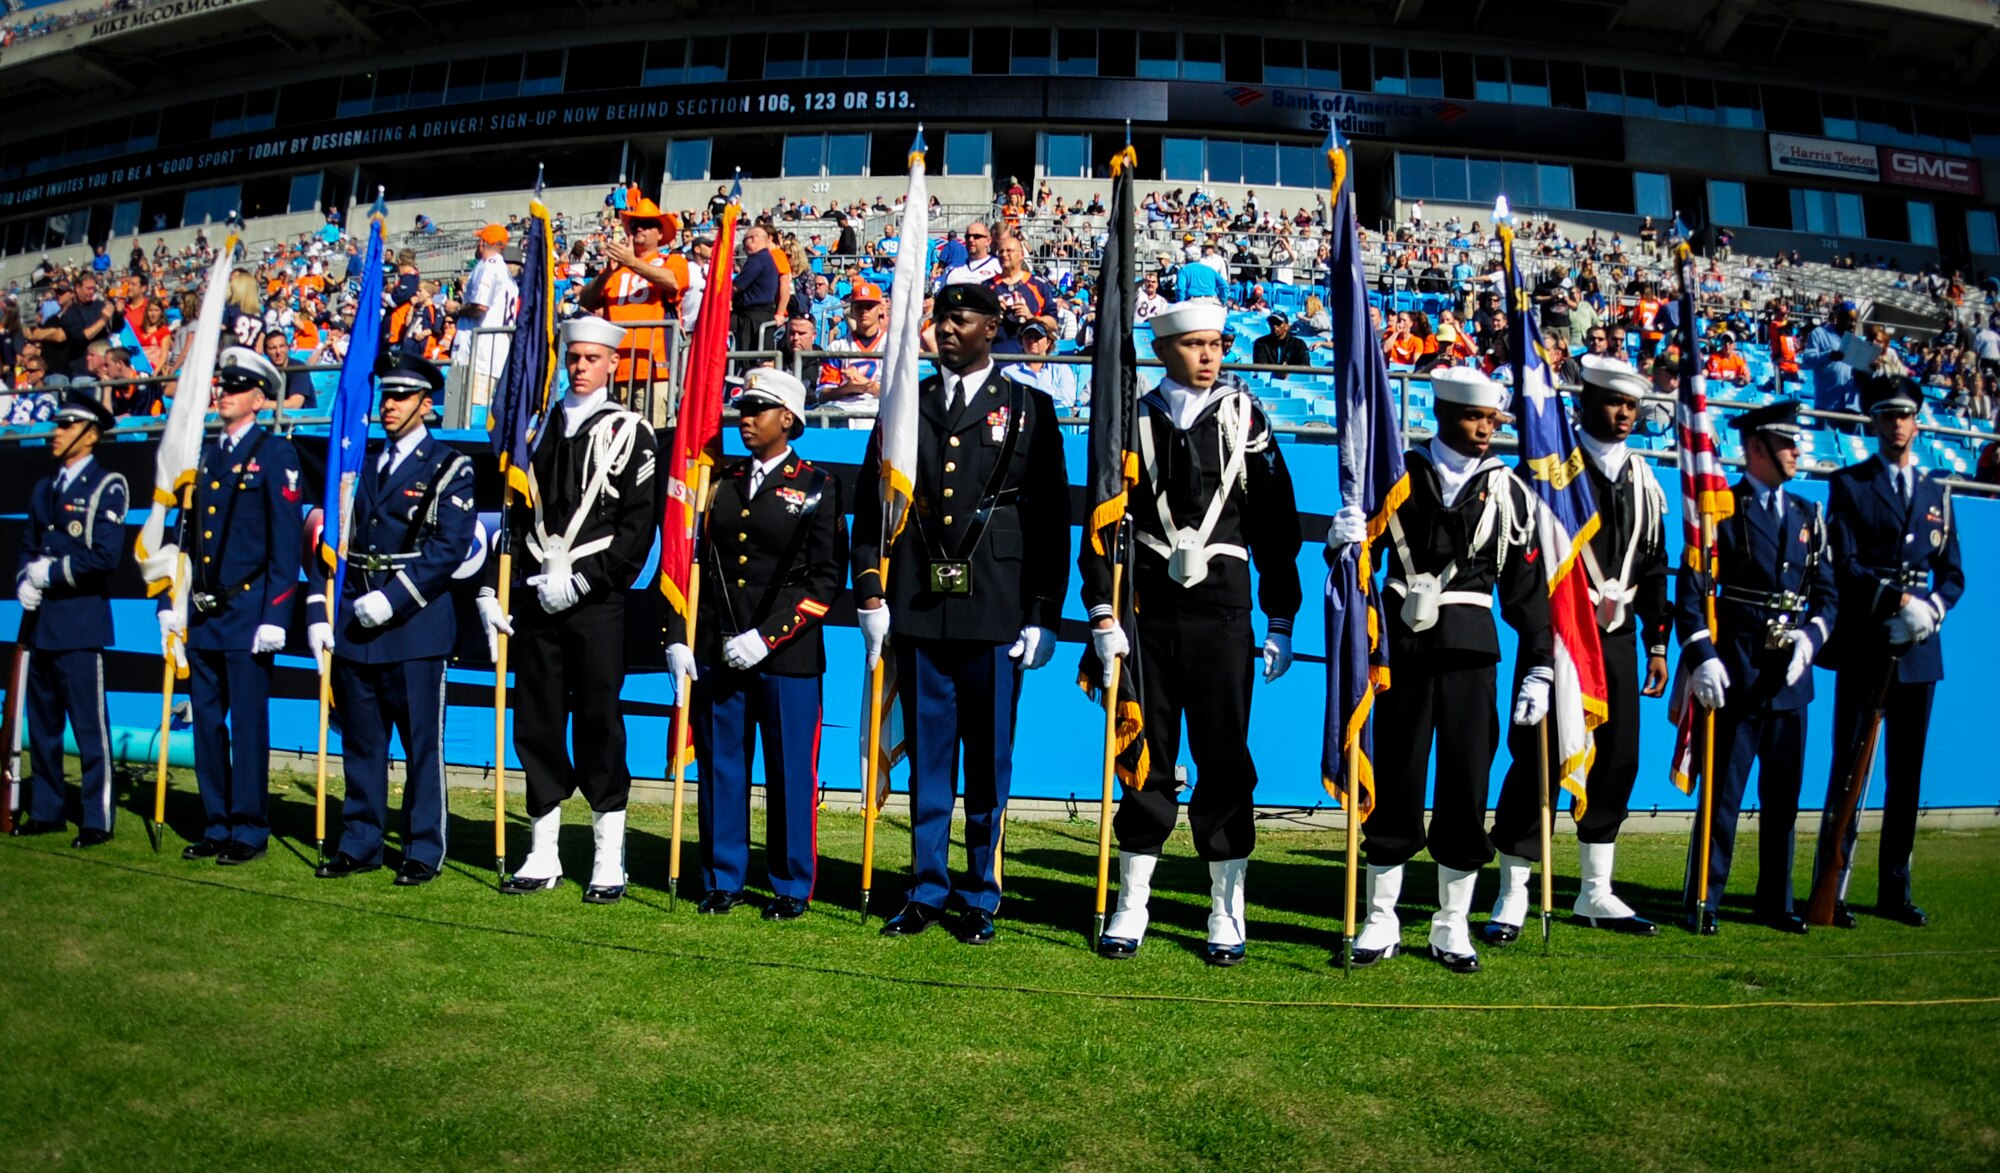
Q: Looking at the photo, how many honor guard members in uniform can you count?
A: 11